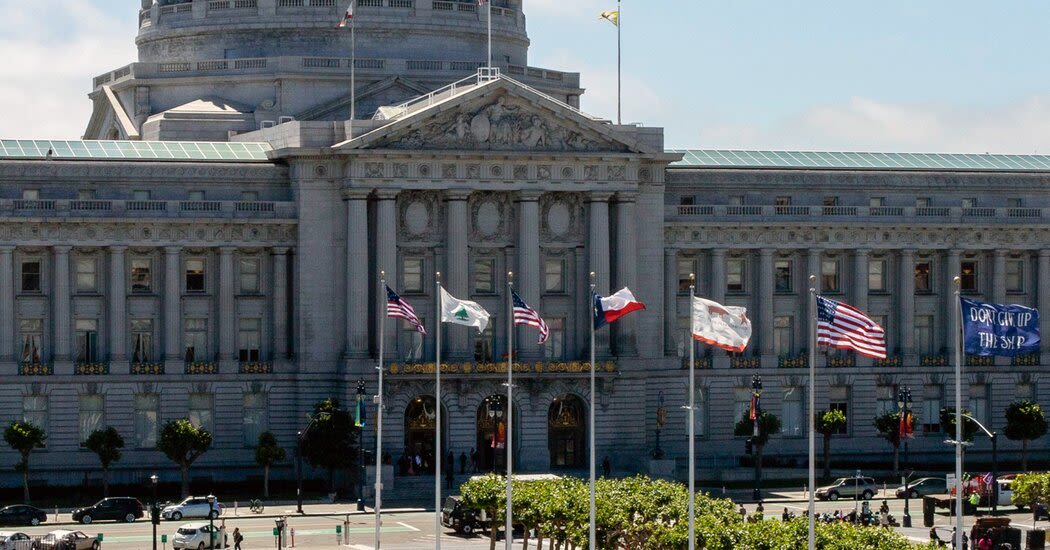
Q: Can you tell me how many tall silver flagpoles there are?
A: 7